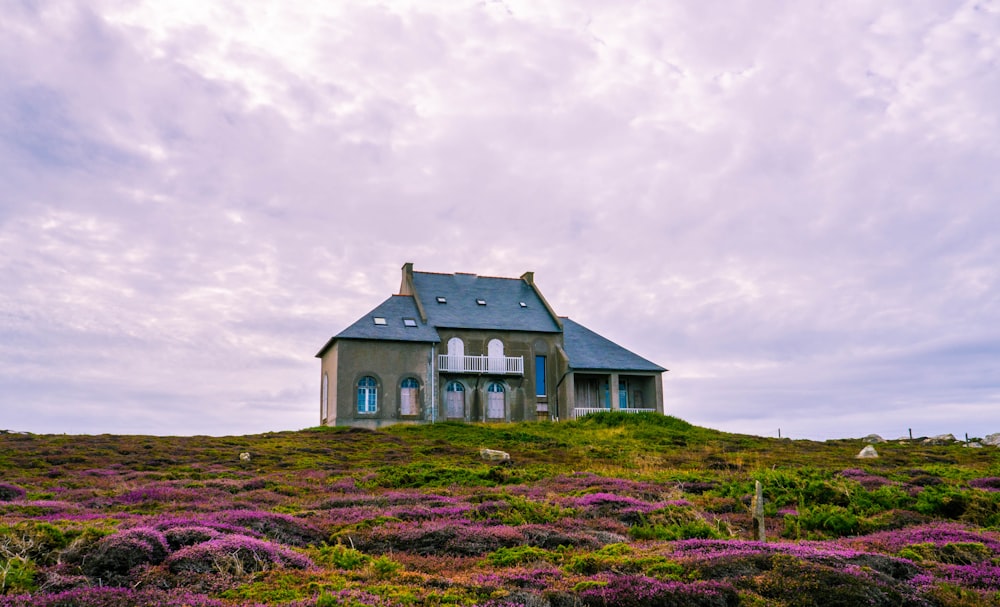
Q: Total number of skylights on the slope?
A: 5